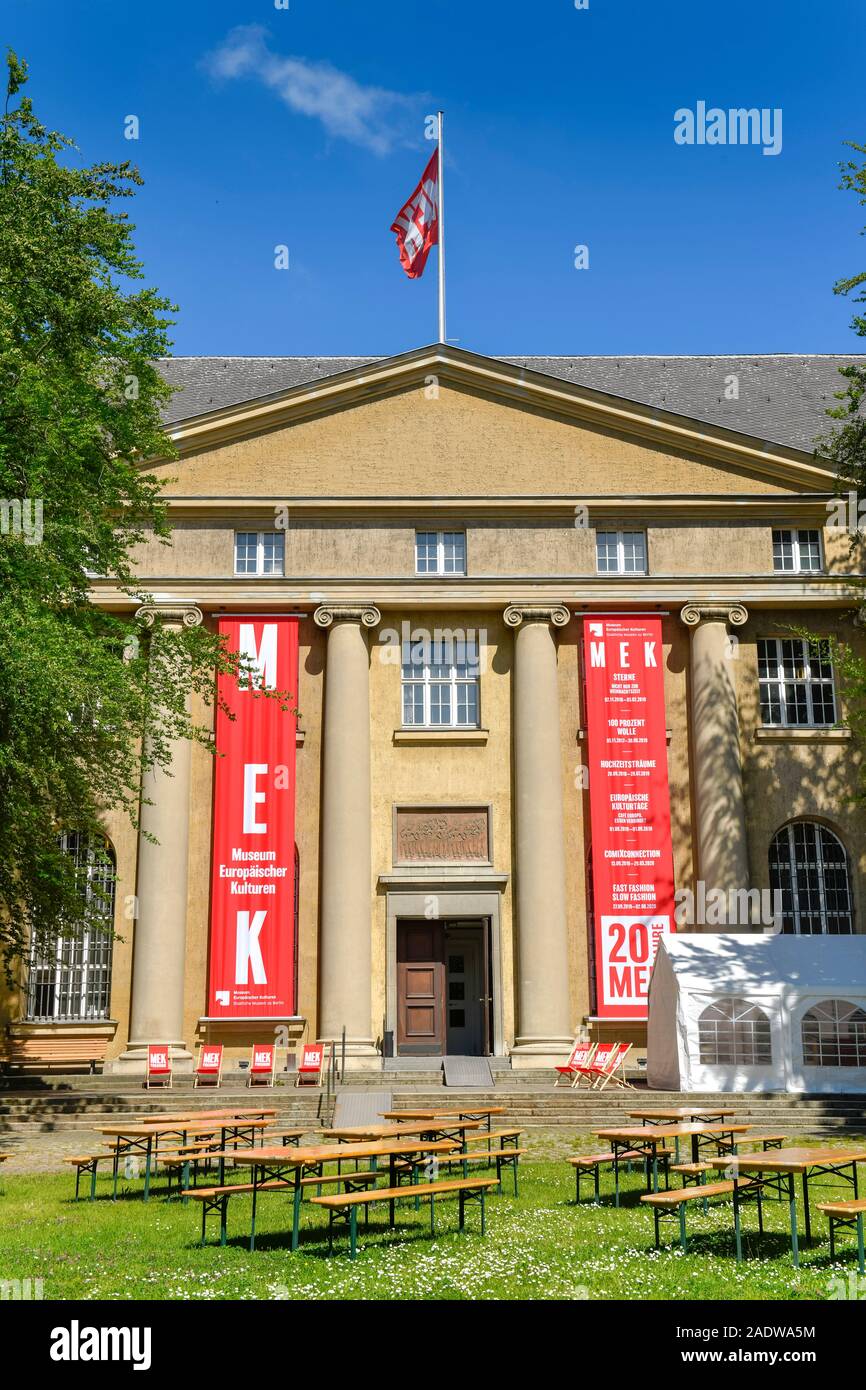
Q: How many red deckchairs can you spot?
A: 7